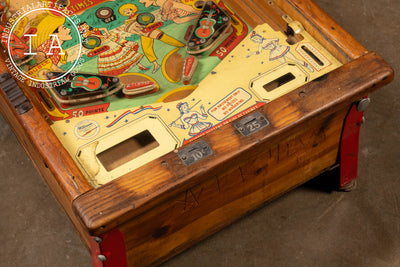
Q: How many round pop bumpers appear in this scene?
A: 3